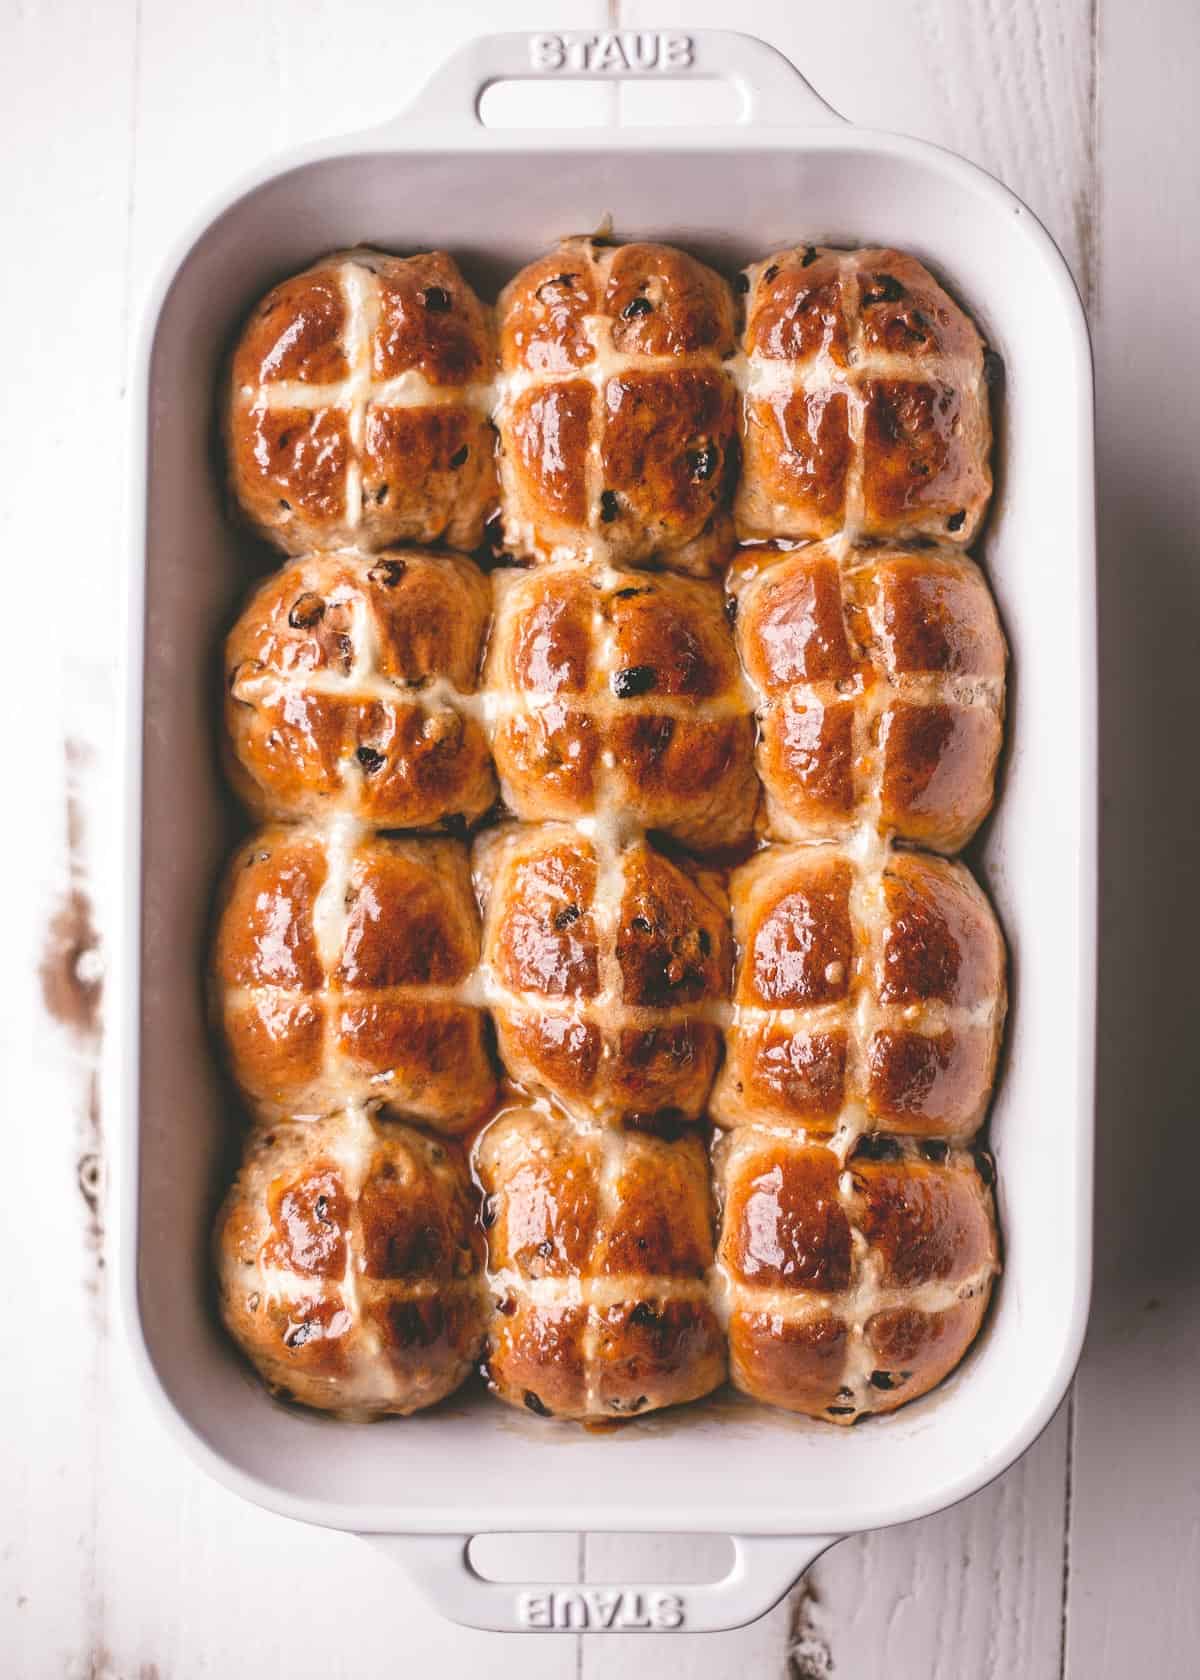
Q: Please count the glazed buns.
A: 12